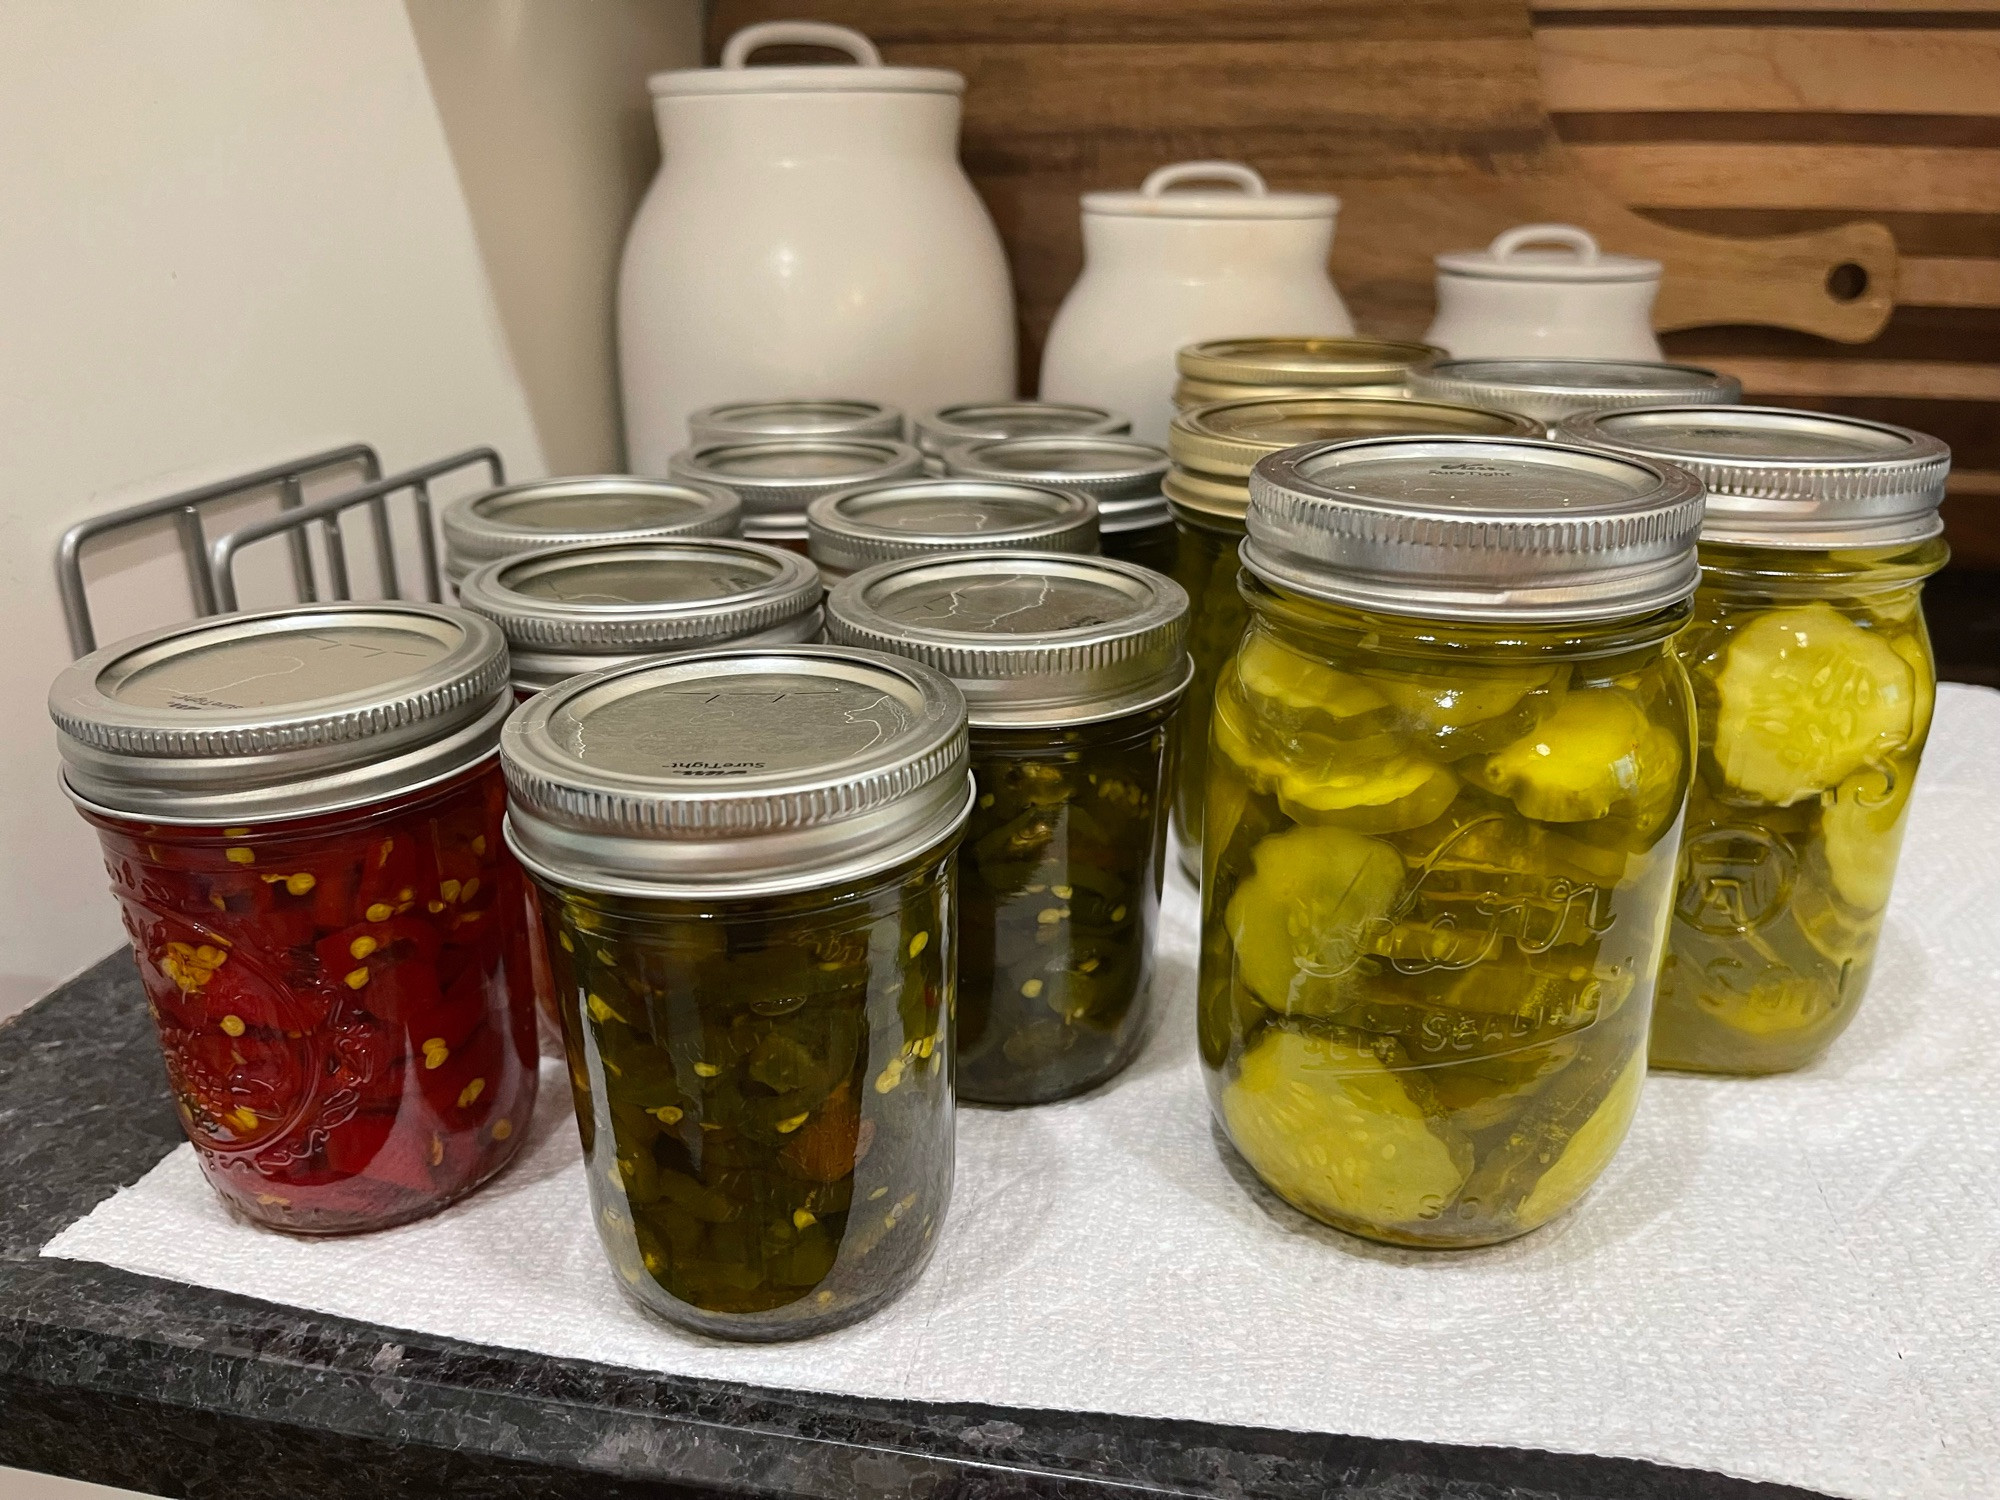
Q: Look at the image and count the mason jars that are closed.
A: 15